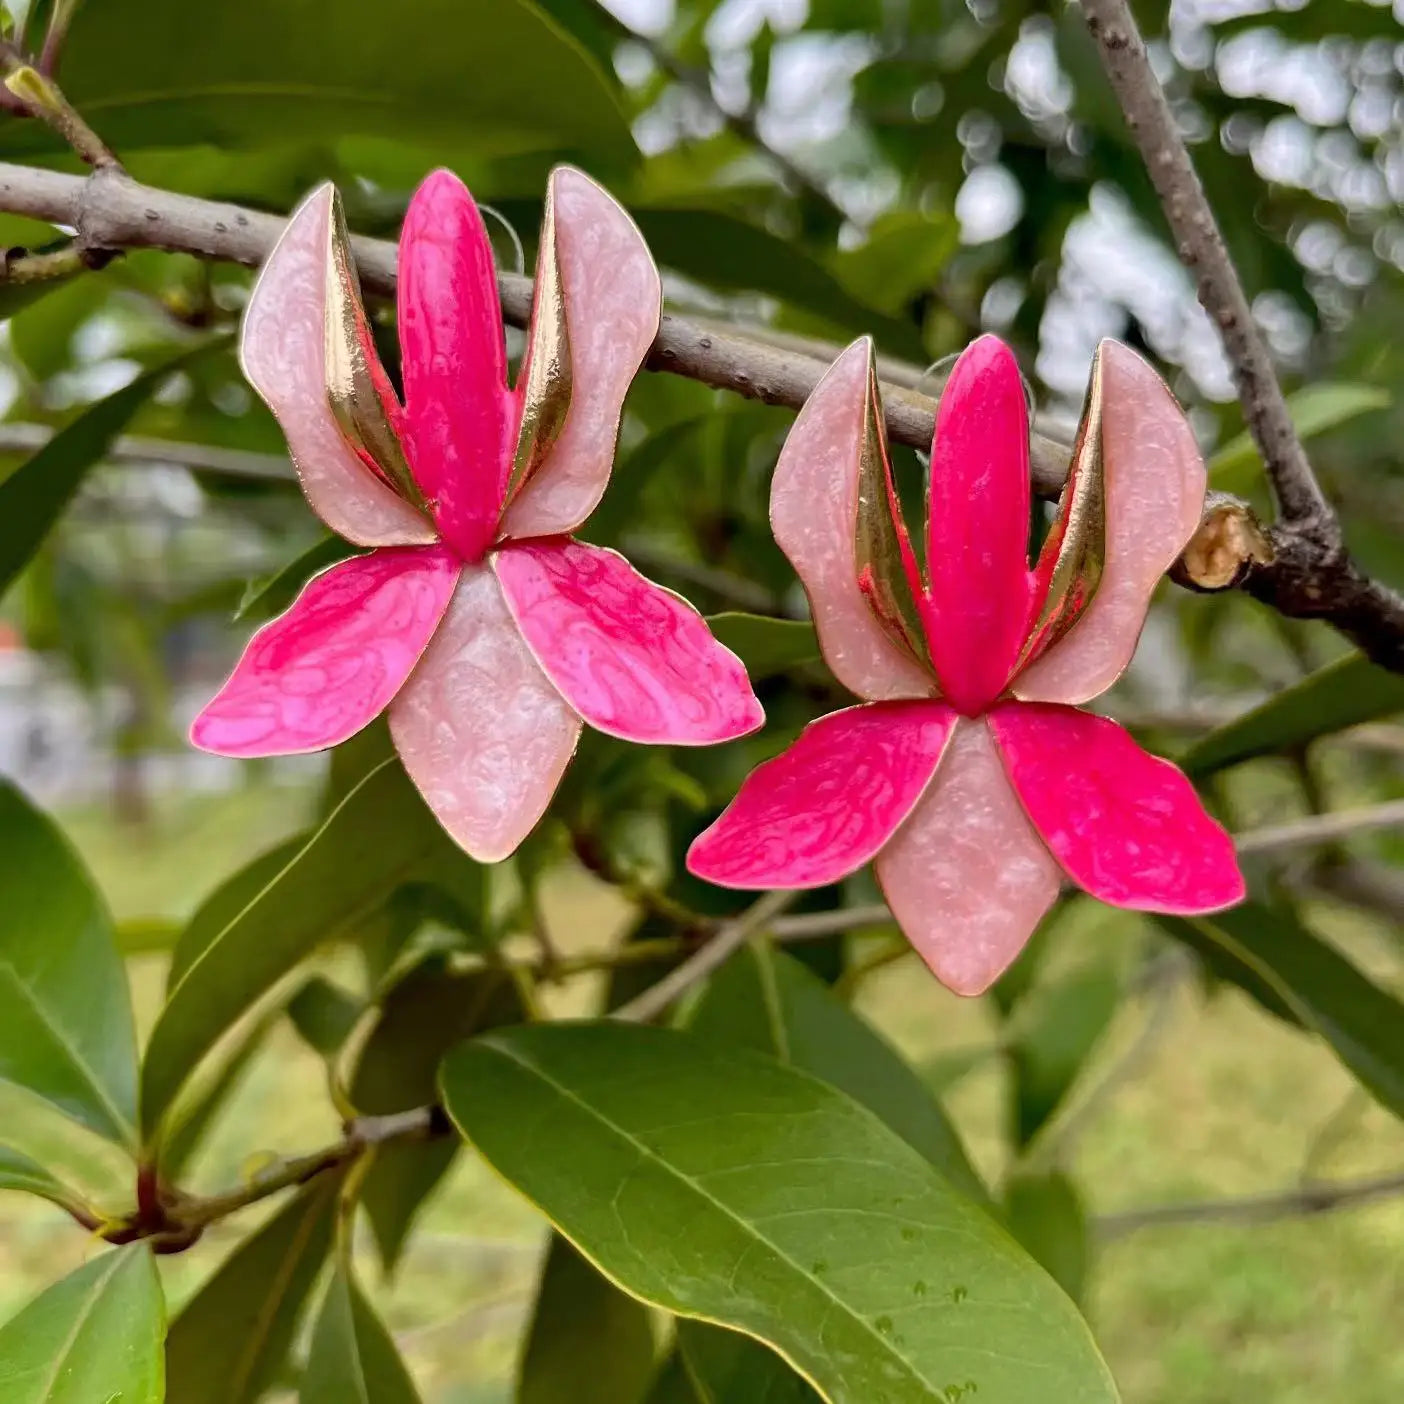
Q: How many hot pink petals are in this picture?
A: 6